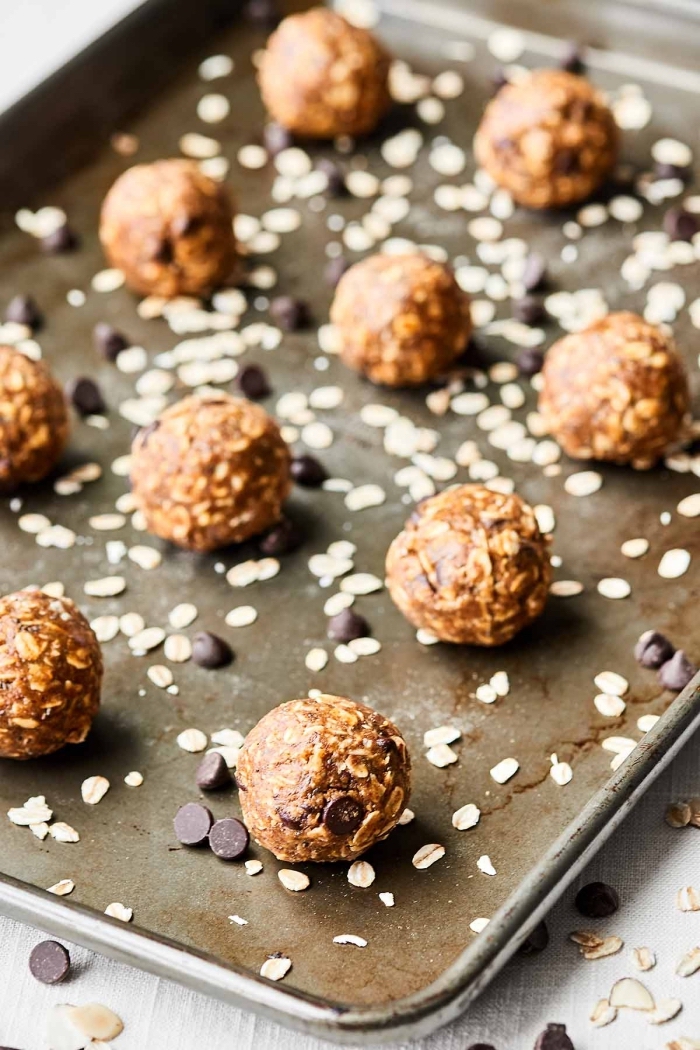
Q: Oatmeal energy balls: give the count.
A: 10